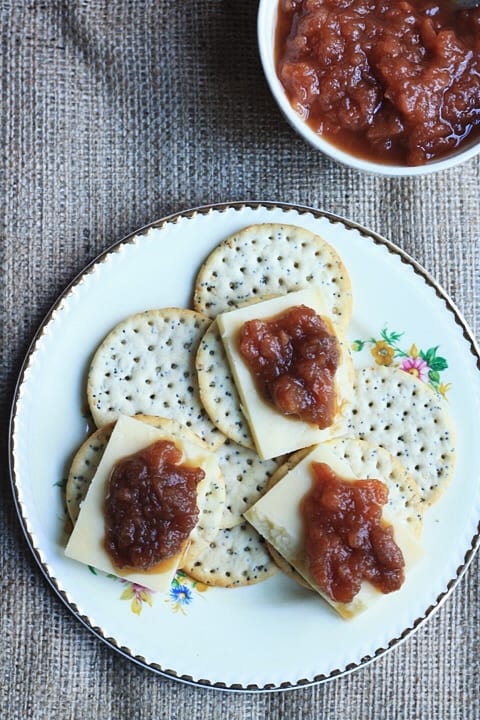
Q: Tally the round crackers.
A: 8